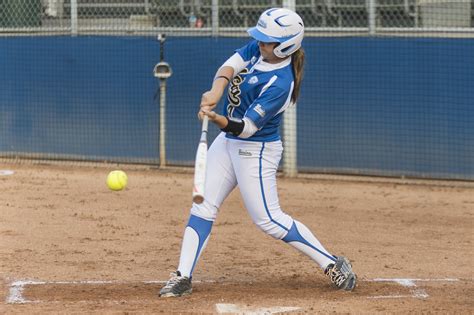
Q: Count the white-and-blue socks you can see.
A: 2